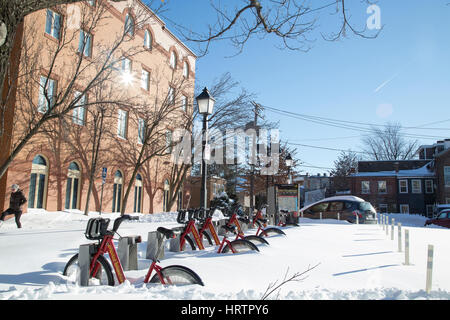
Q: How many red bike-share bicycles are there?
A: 5